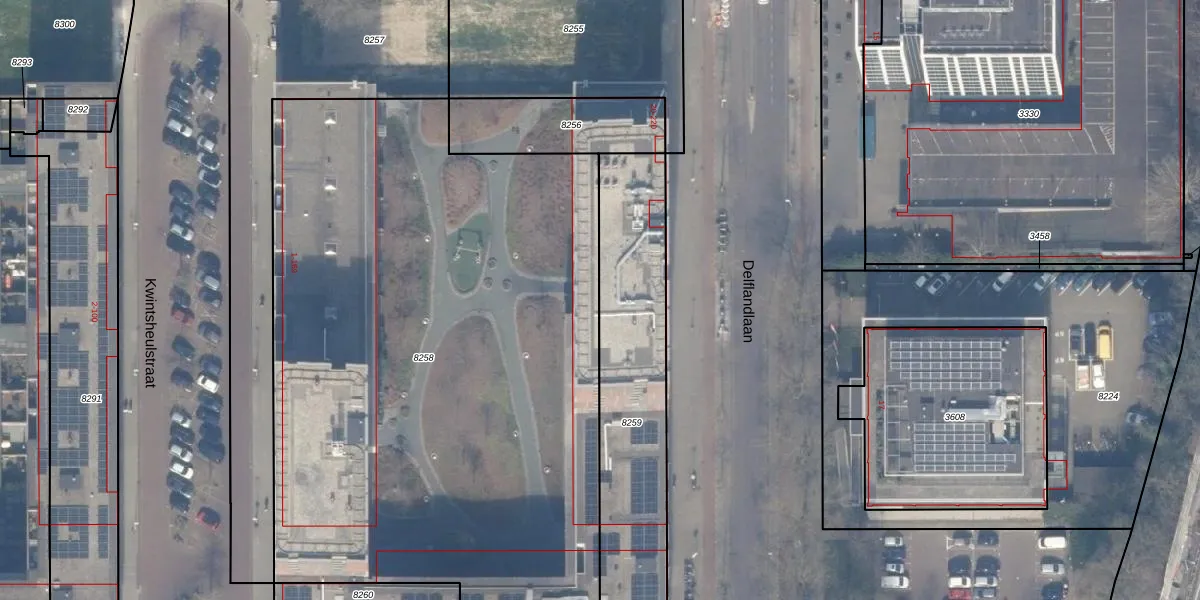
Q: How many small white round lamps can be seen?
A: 11